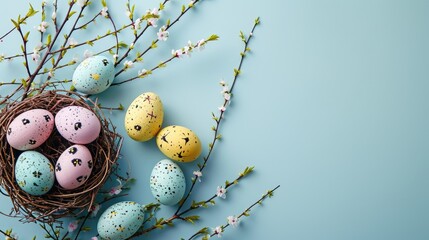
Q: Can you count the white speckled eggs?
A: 0